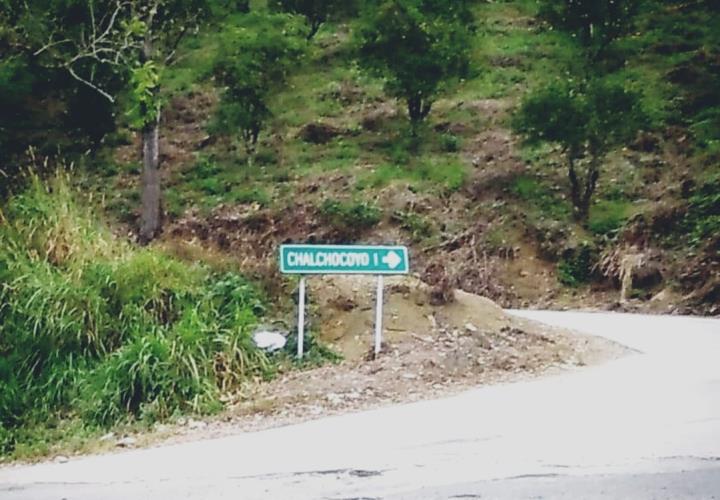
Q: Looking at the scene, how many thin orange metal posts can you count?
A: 0